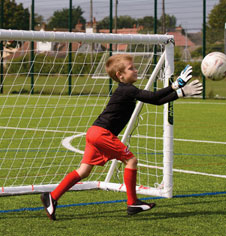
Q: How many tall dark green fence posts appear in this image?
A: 6